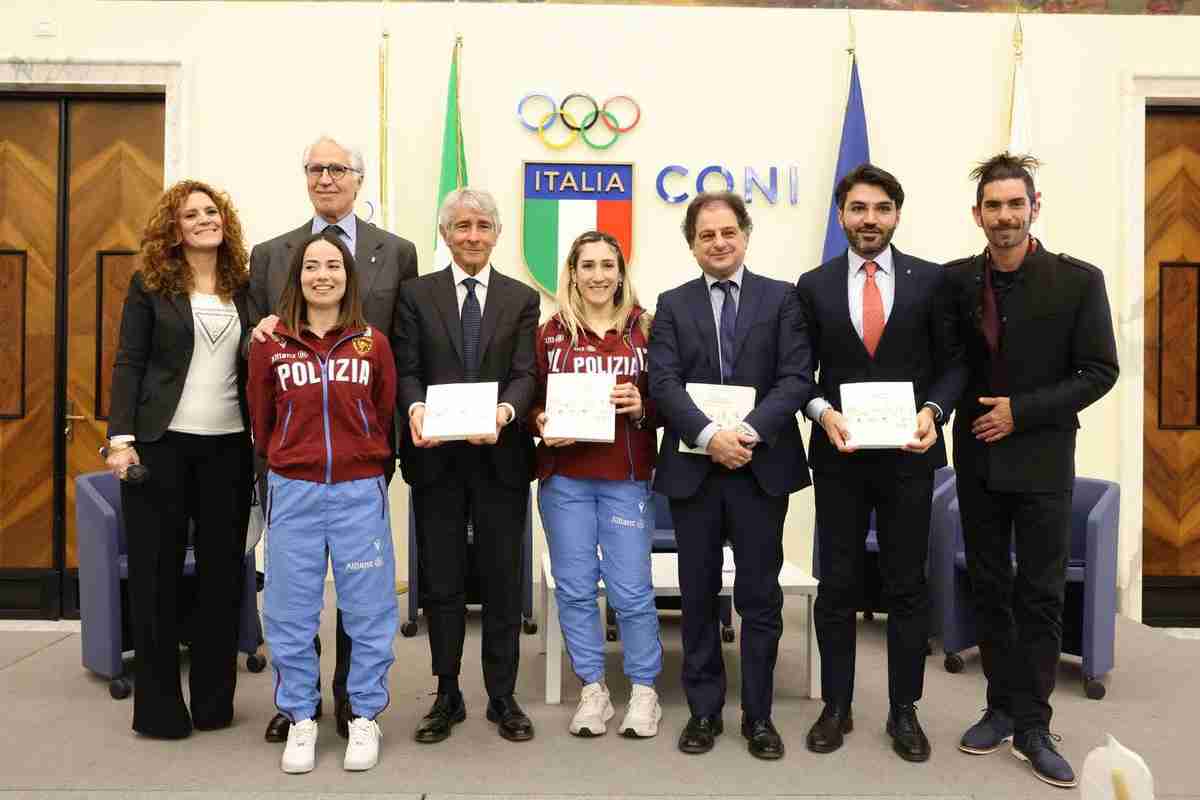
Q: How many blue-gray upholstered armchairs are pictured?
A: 5